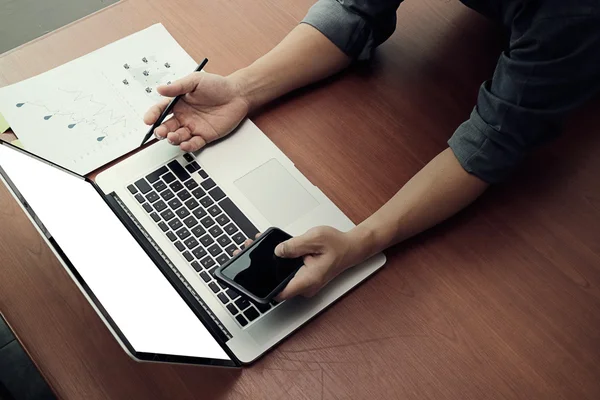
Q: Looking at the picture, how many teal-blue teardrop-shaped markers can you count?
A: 4